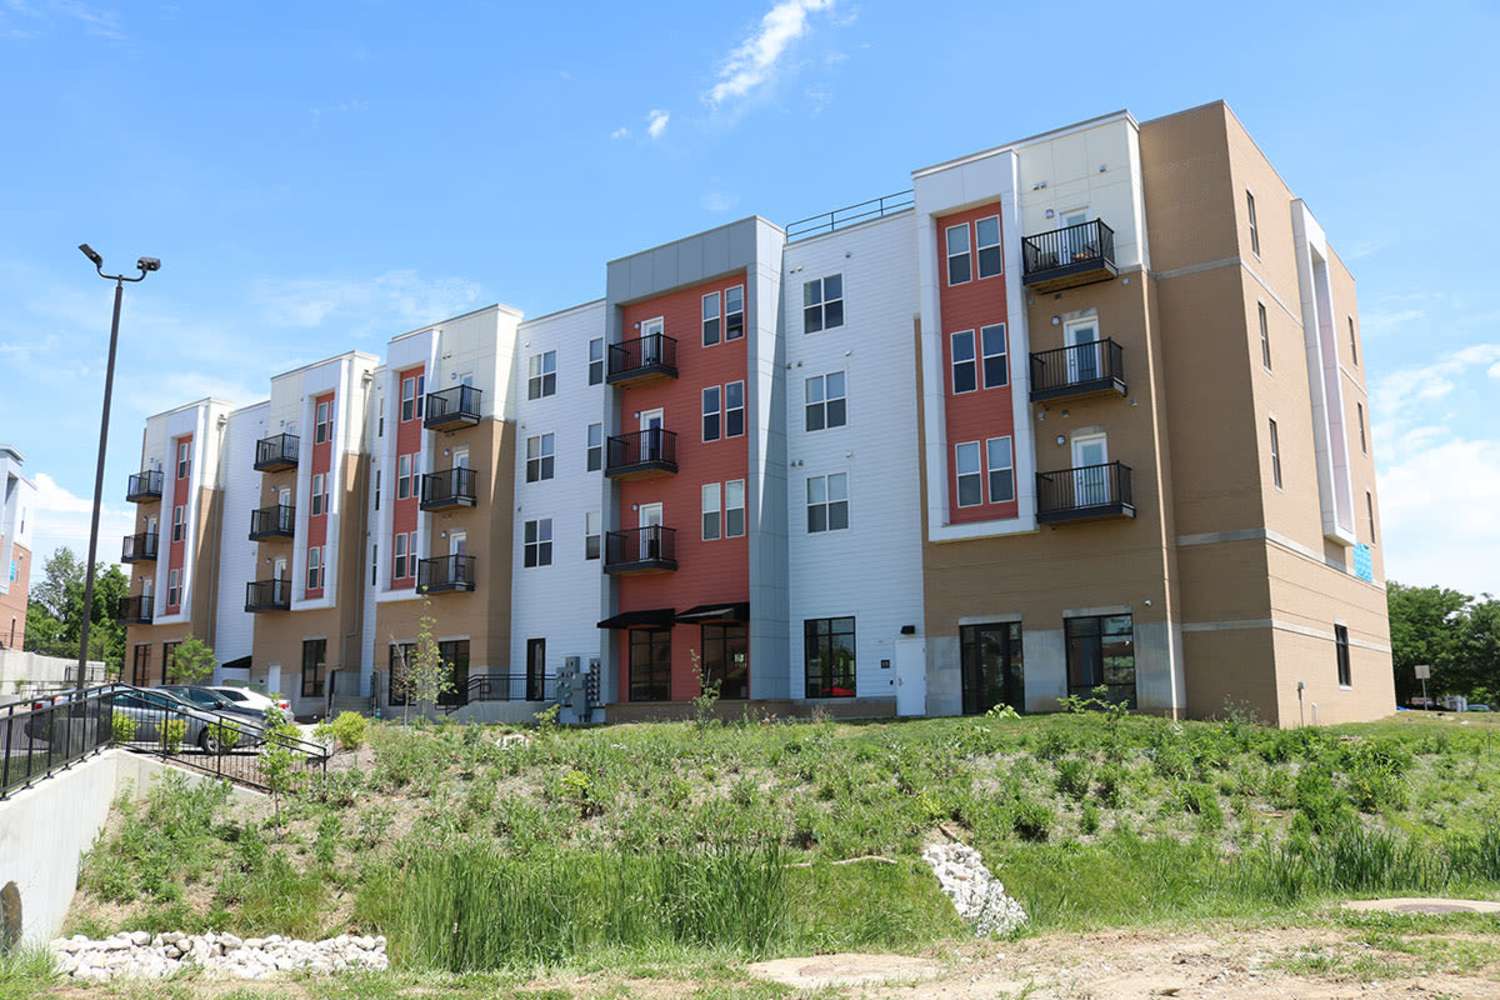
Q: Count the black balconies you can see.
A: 15